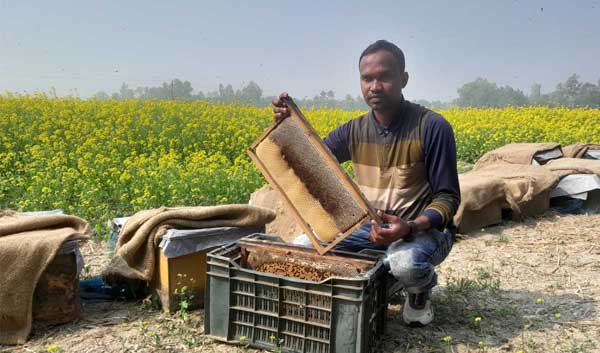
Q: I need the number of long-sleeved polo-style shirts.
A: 1